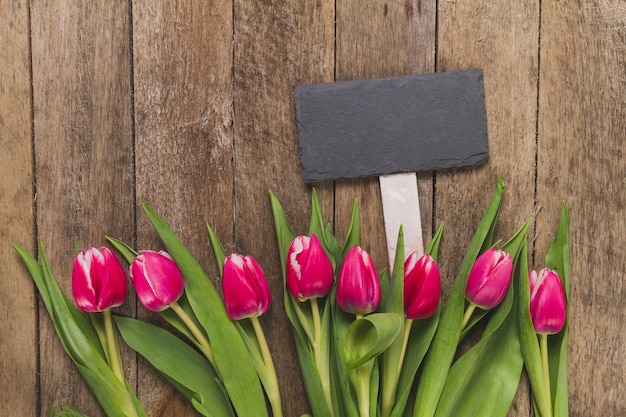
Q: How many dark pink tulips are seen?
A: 8